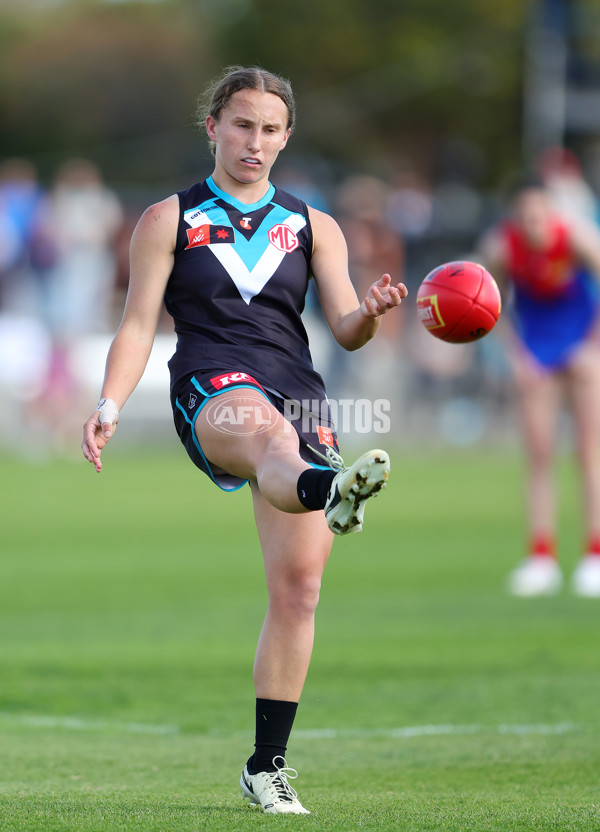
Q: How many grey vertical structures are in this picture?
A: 1